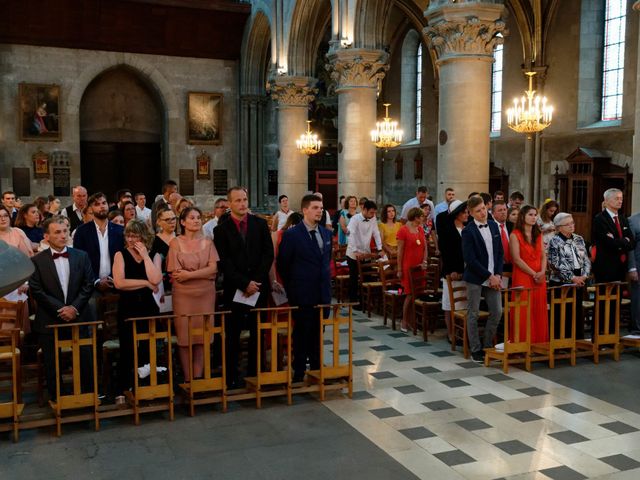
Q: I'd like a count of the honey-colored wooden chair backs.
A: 9